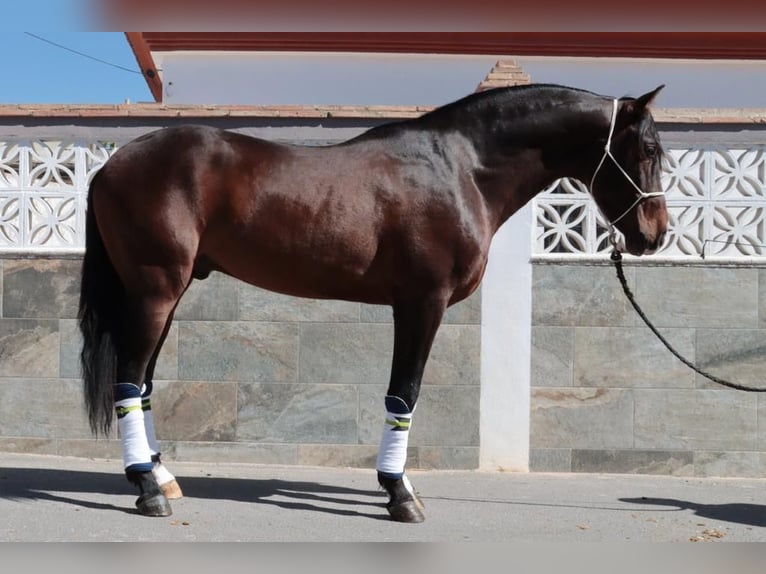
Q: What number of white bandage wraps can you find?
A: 3